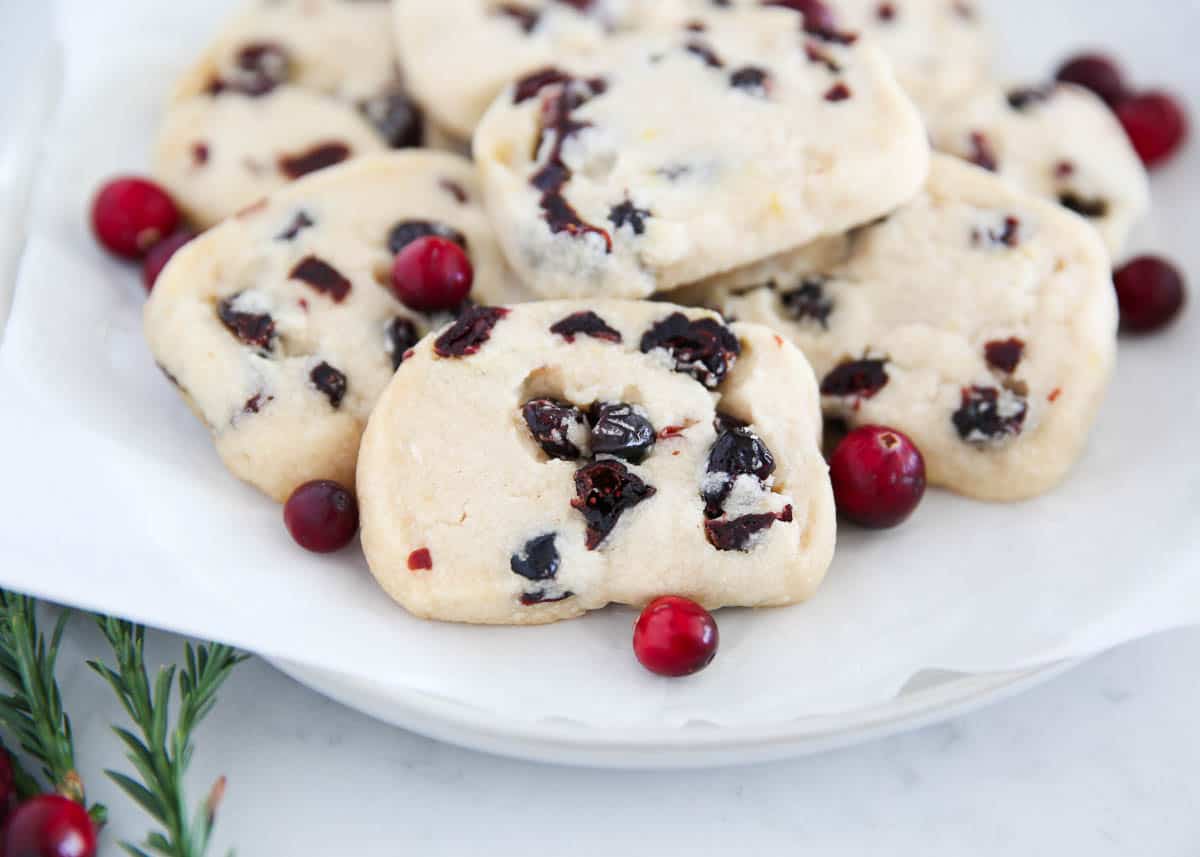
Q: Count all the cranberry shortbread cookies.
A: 9